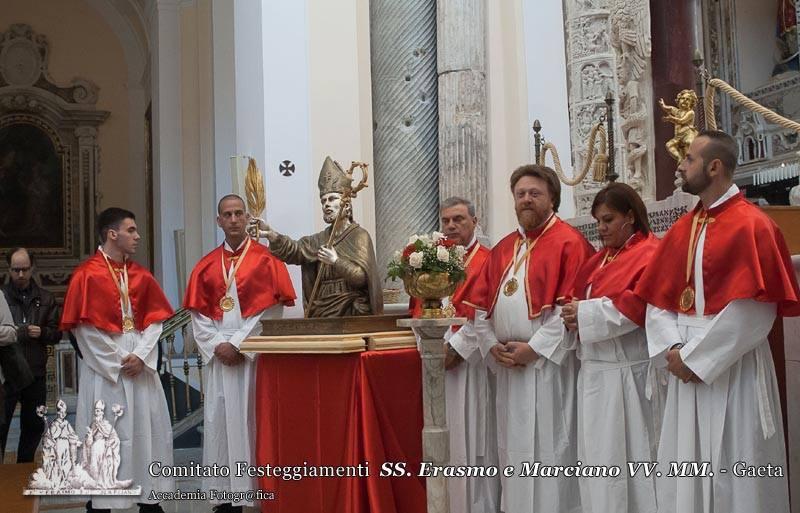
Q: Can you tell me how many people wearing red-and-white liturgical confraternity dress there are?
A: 6